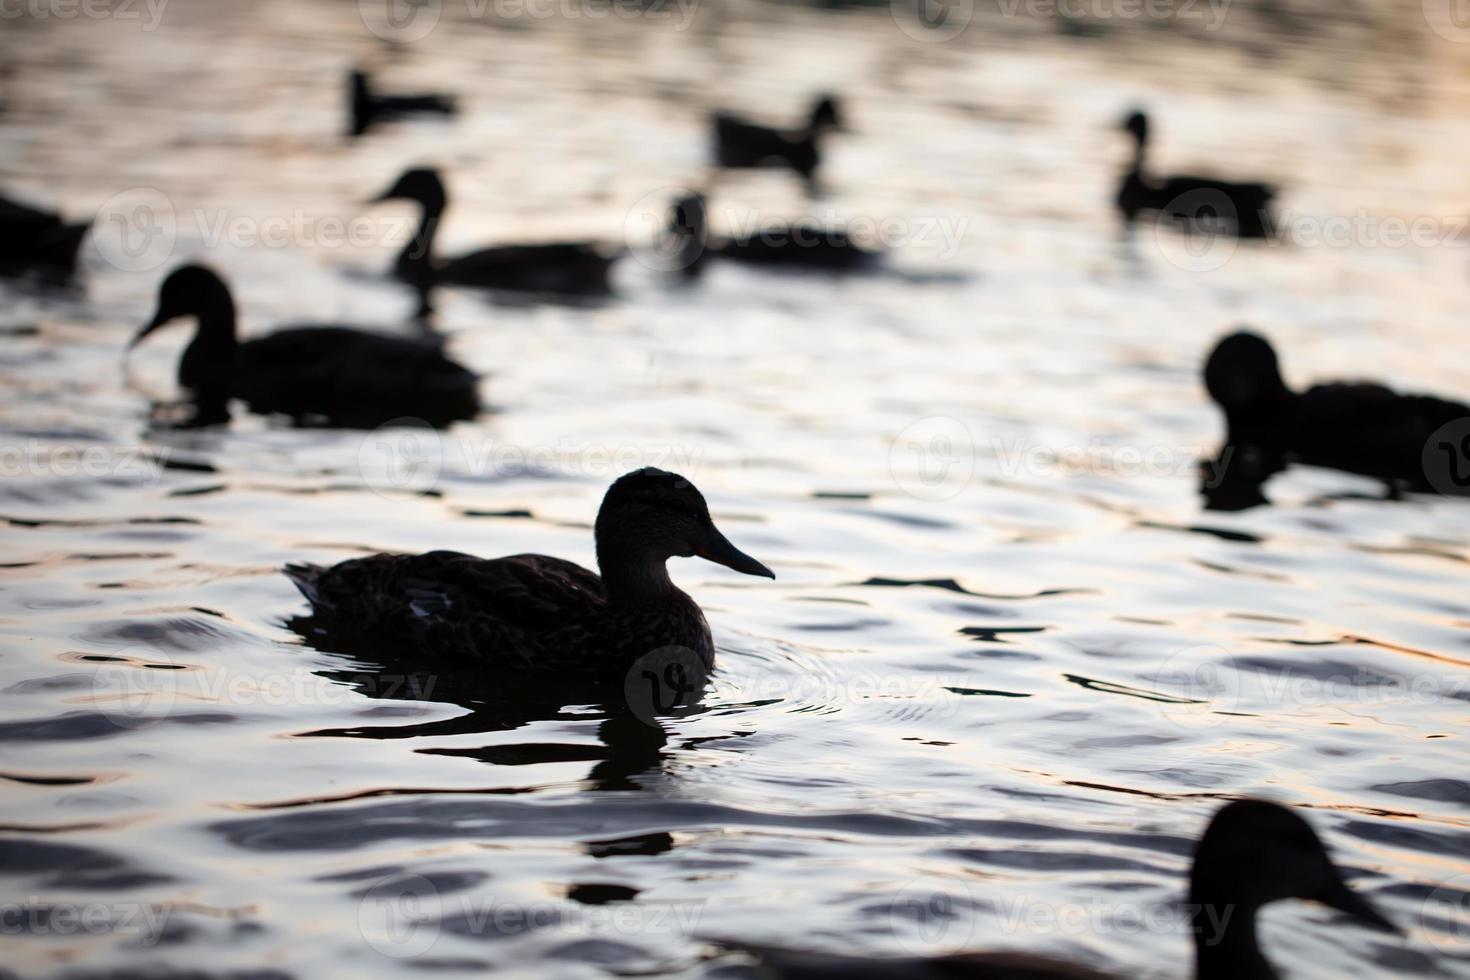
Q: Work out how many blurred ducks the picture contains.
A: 9